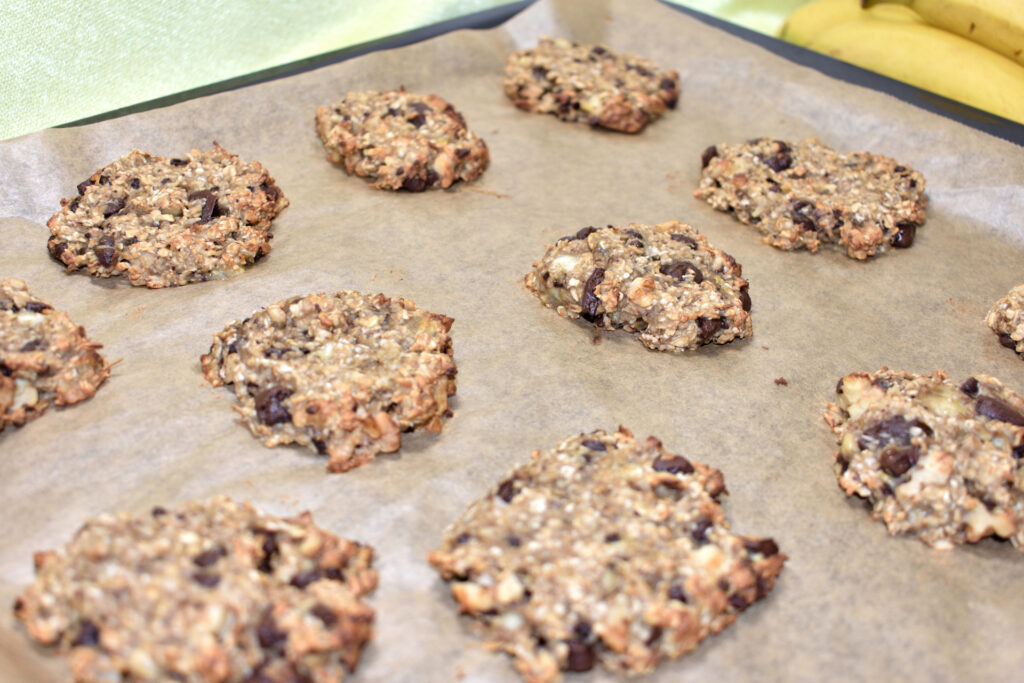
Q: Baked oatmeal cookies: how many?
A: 11